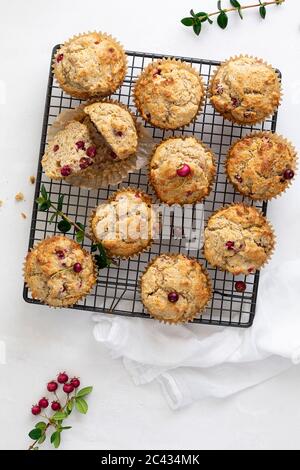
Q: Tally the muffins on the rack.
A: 10